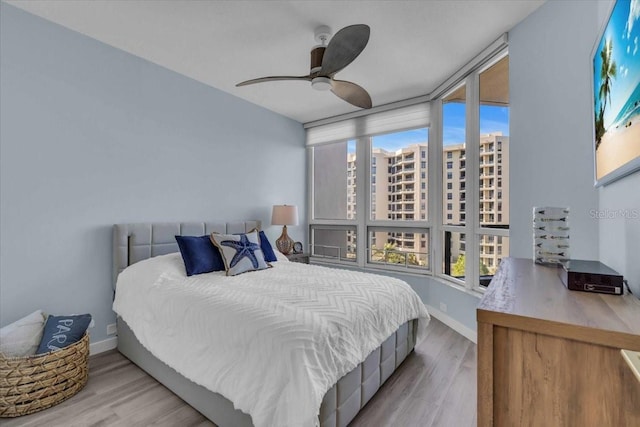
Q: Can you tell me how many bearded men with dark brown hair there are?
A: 0